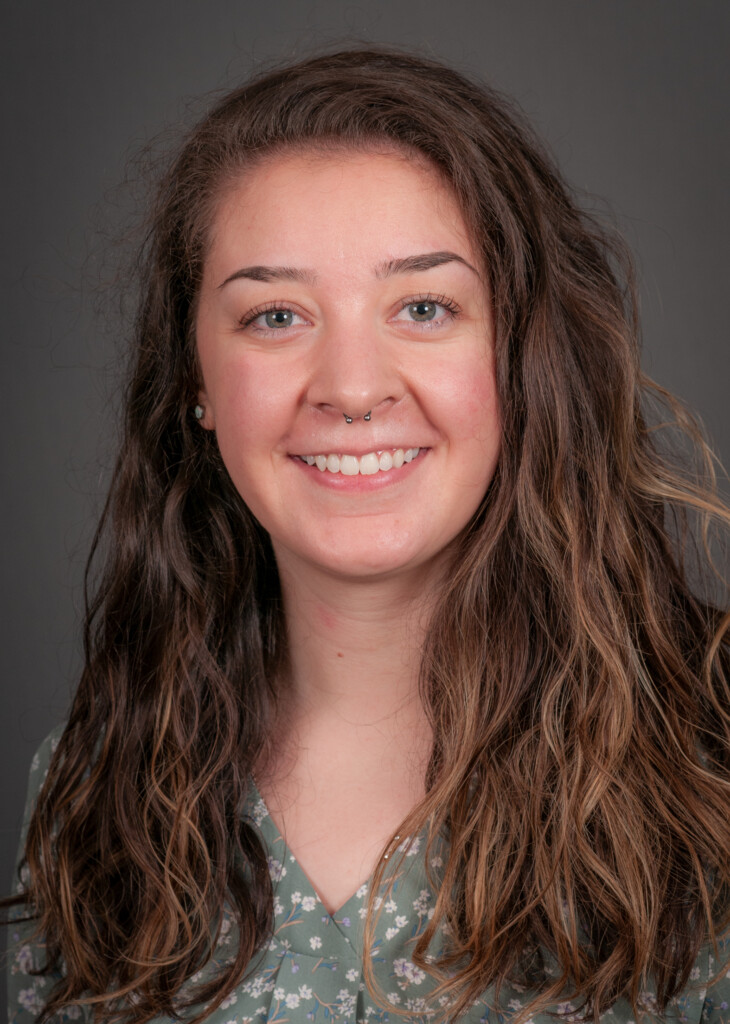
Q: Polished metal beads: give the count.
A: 2